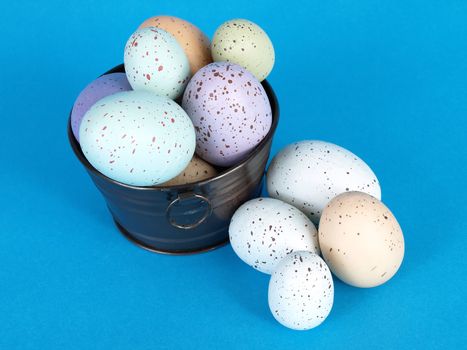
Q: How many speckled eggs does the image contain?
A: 11